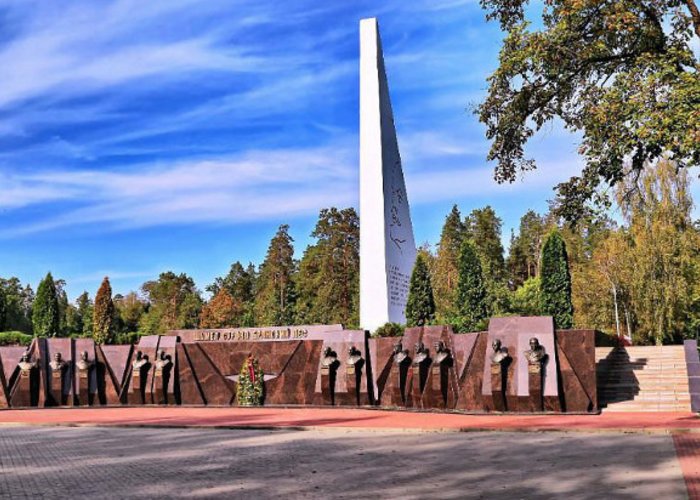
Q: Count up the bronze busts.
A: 12